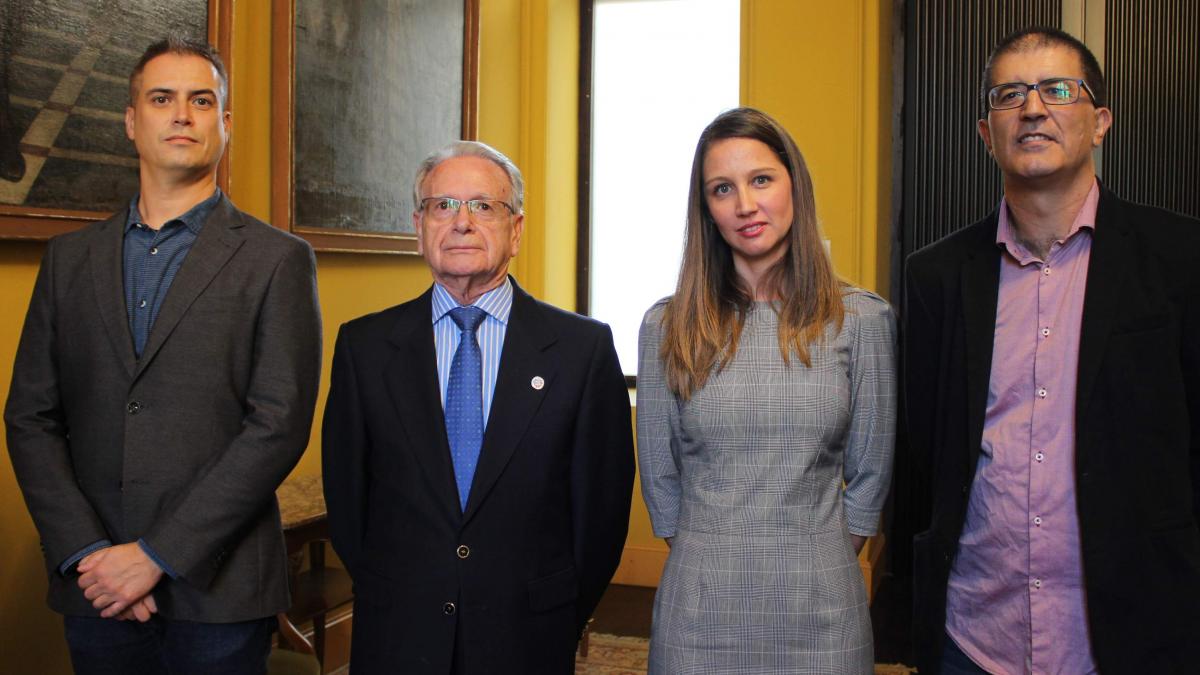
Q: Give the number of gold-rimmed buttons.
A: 2